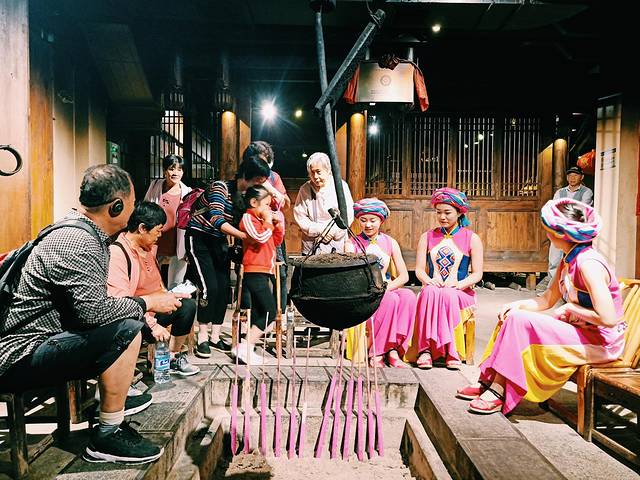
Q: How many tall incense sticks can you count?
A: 12